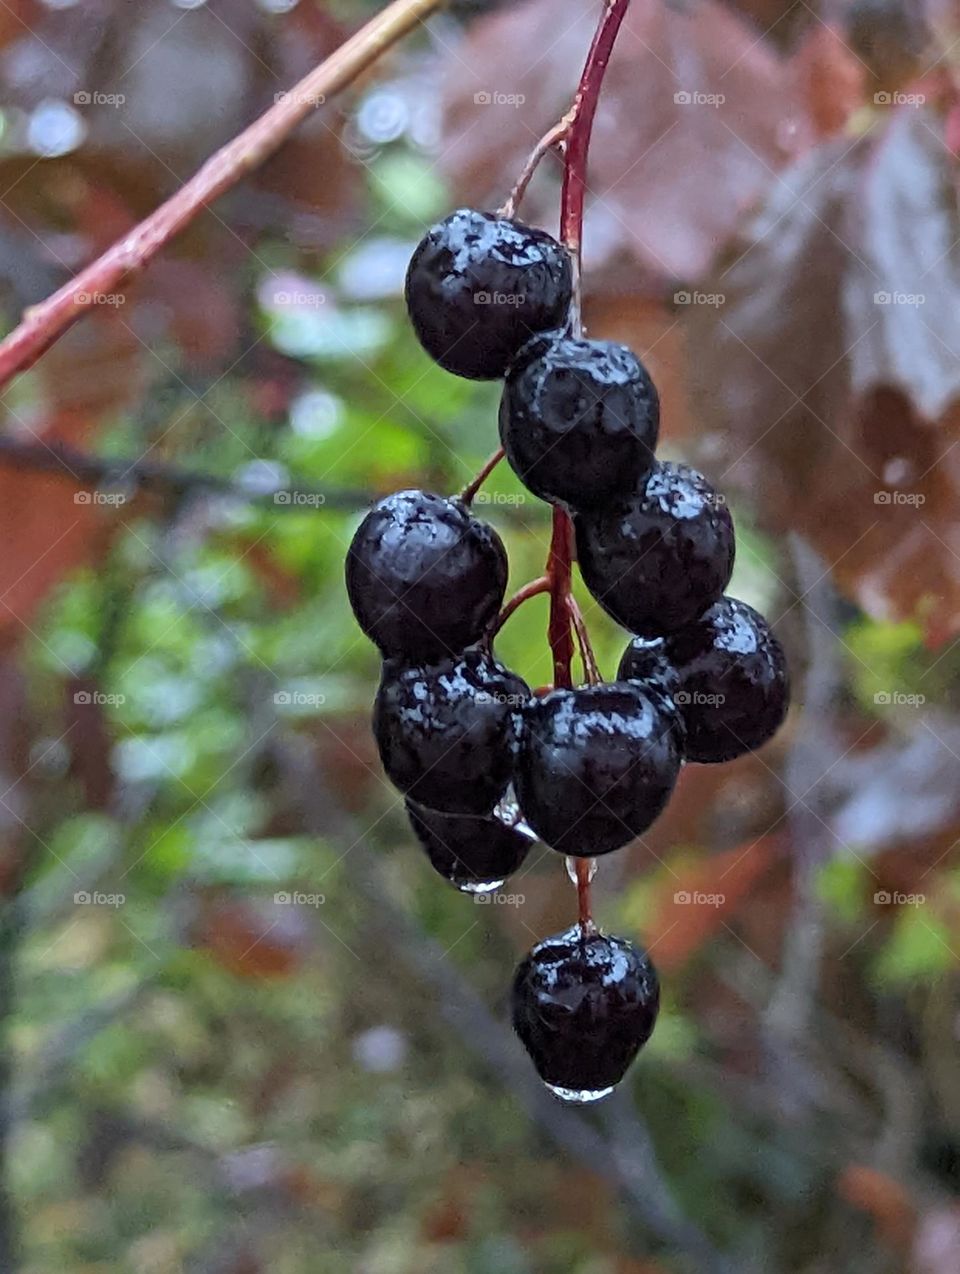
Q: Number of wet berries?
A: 9